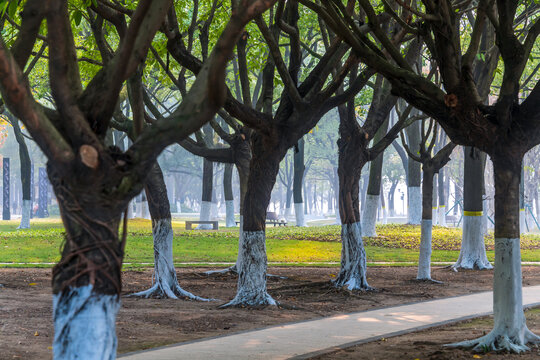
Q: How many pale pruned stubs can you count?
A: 2